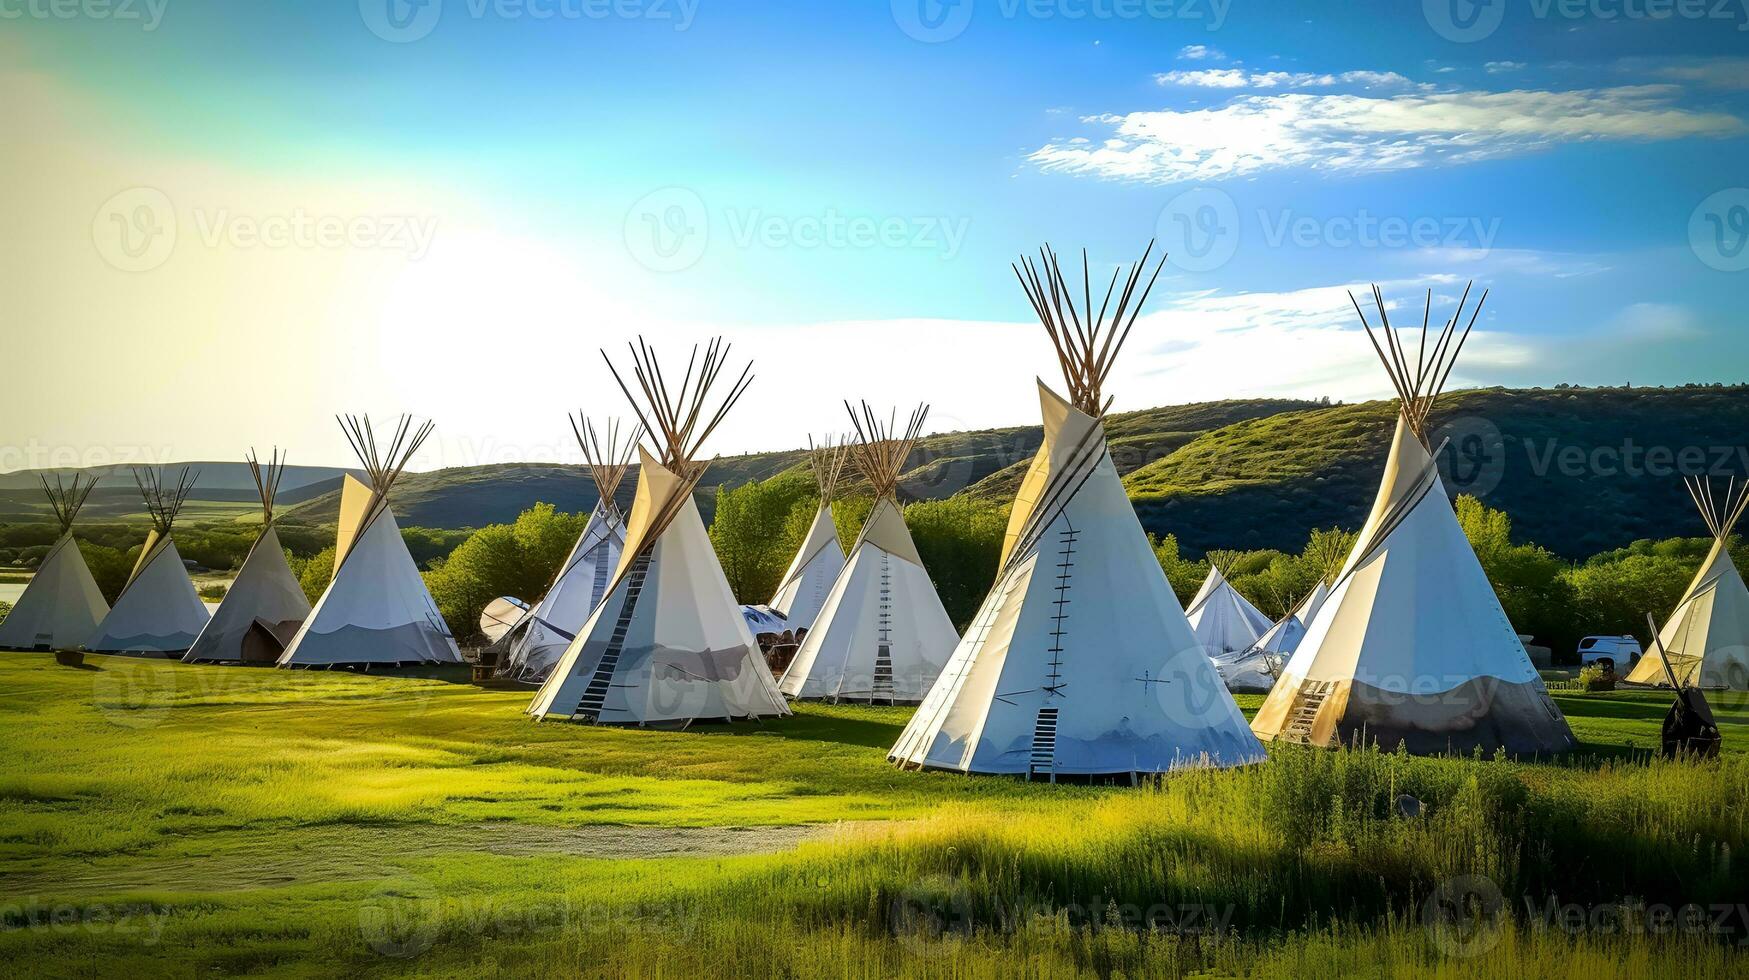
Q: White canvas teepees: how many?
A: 13